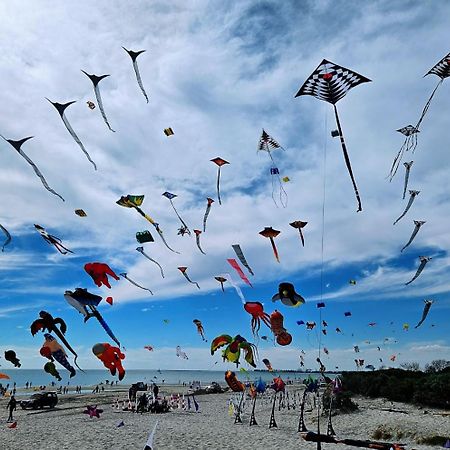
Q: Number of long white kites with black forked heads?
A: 4